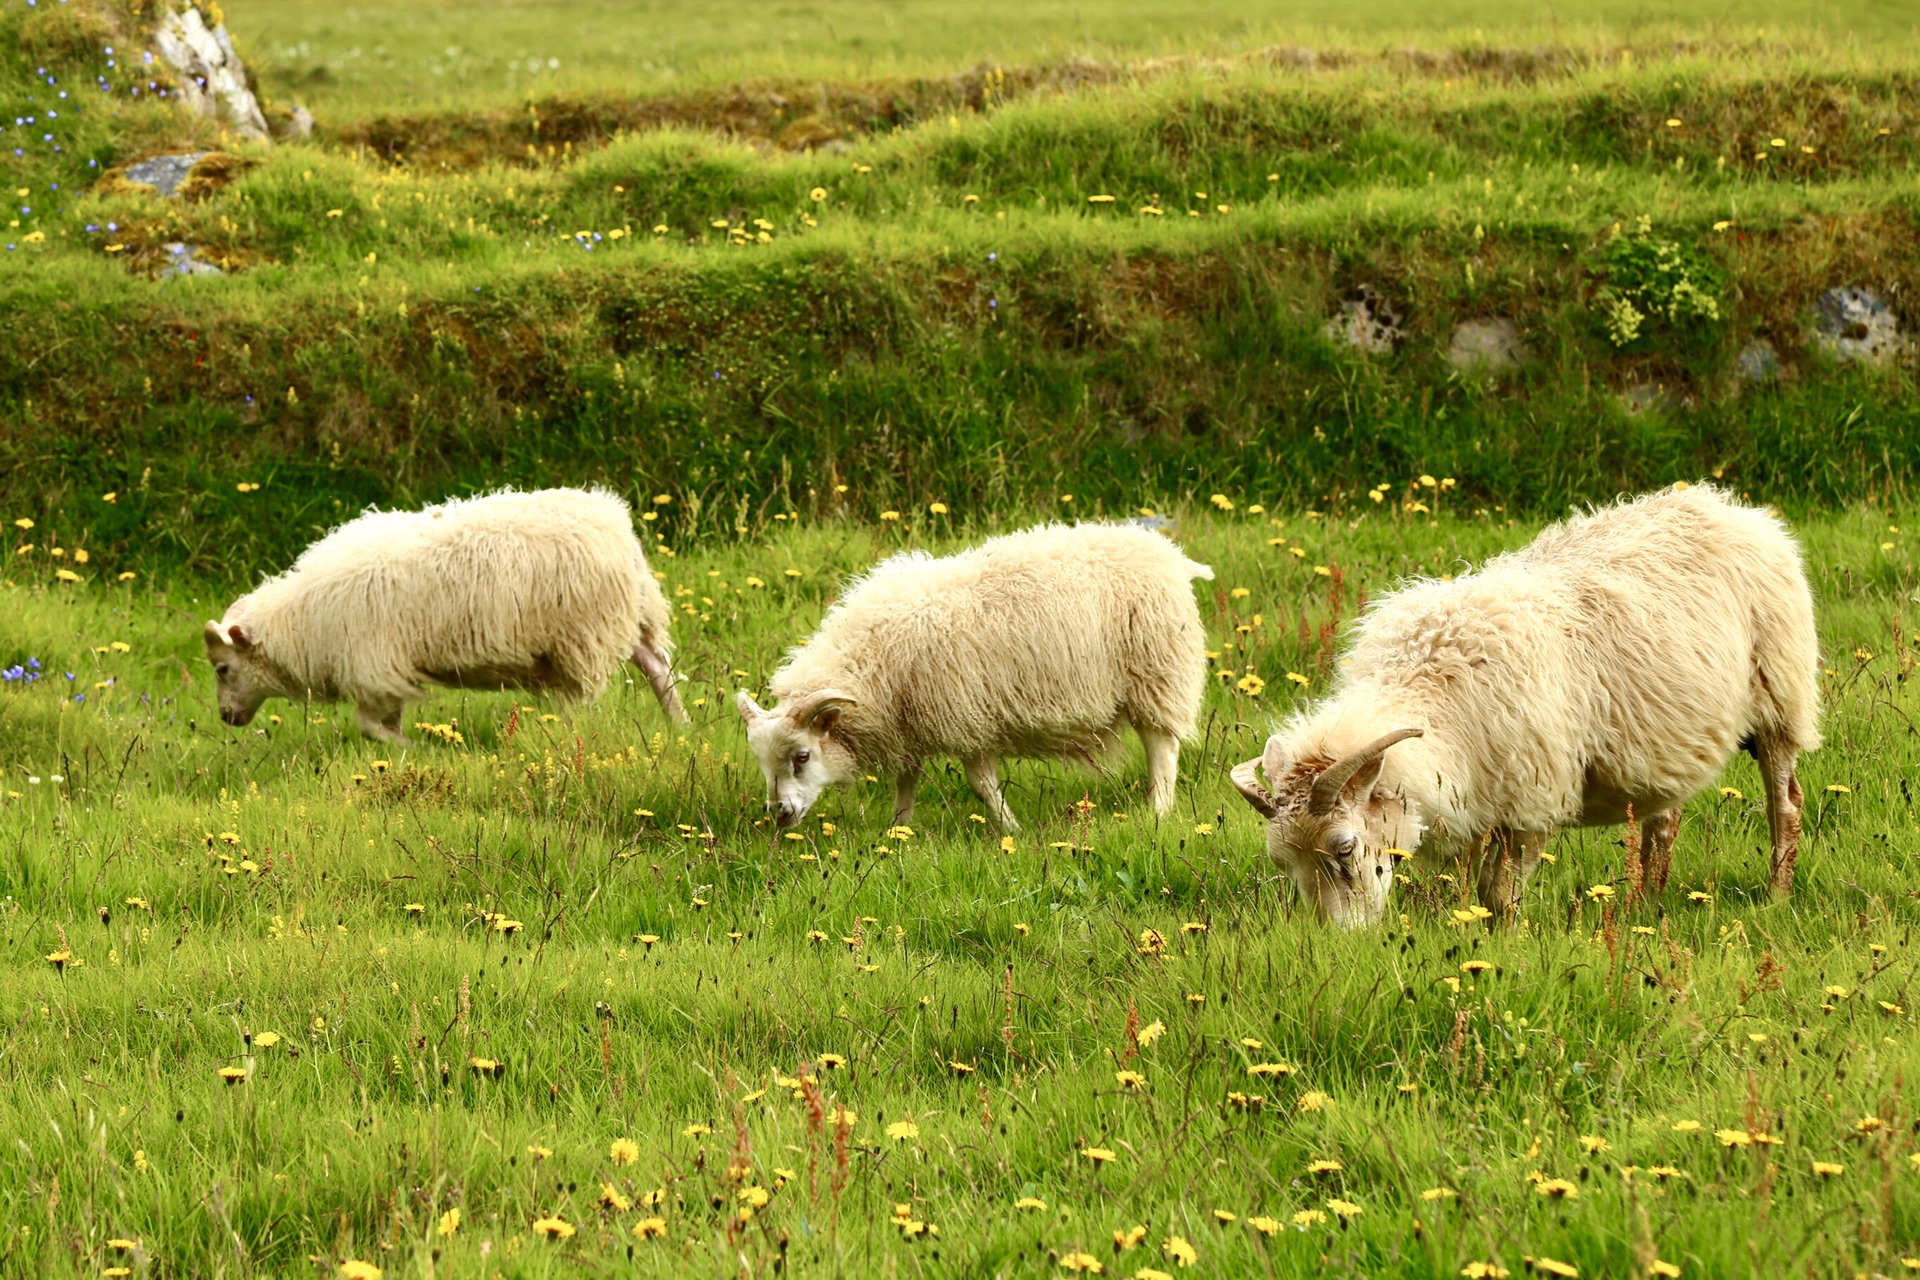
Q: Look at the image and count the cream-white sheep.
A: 3